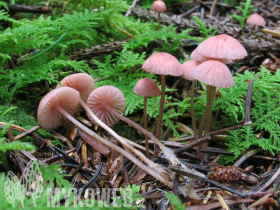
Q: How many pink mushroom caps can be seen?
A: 10